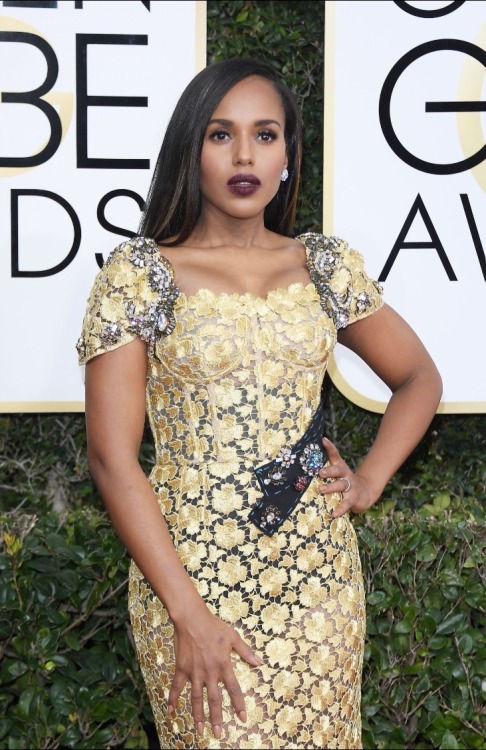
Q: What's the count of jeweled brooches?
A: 5